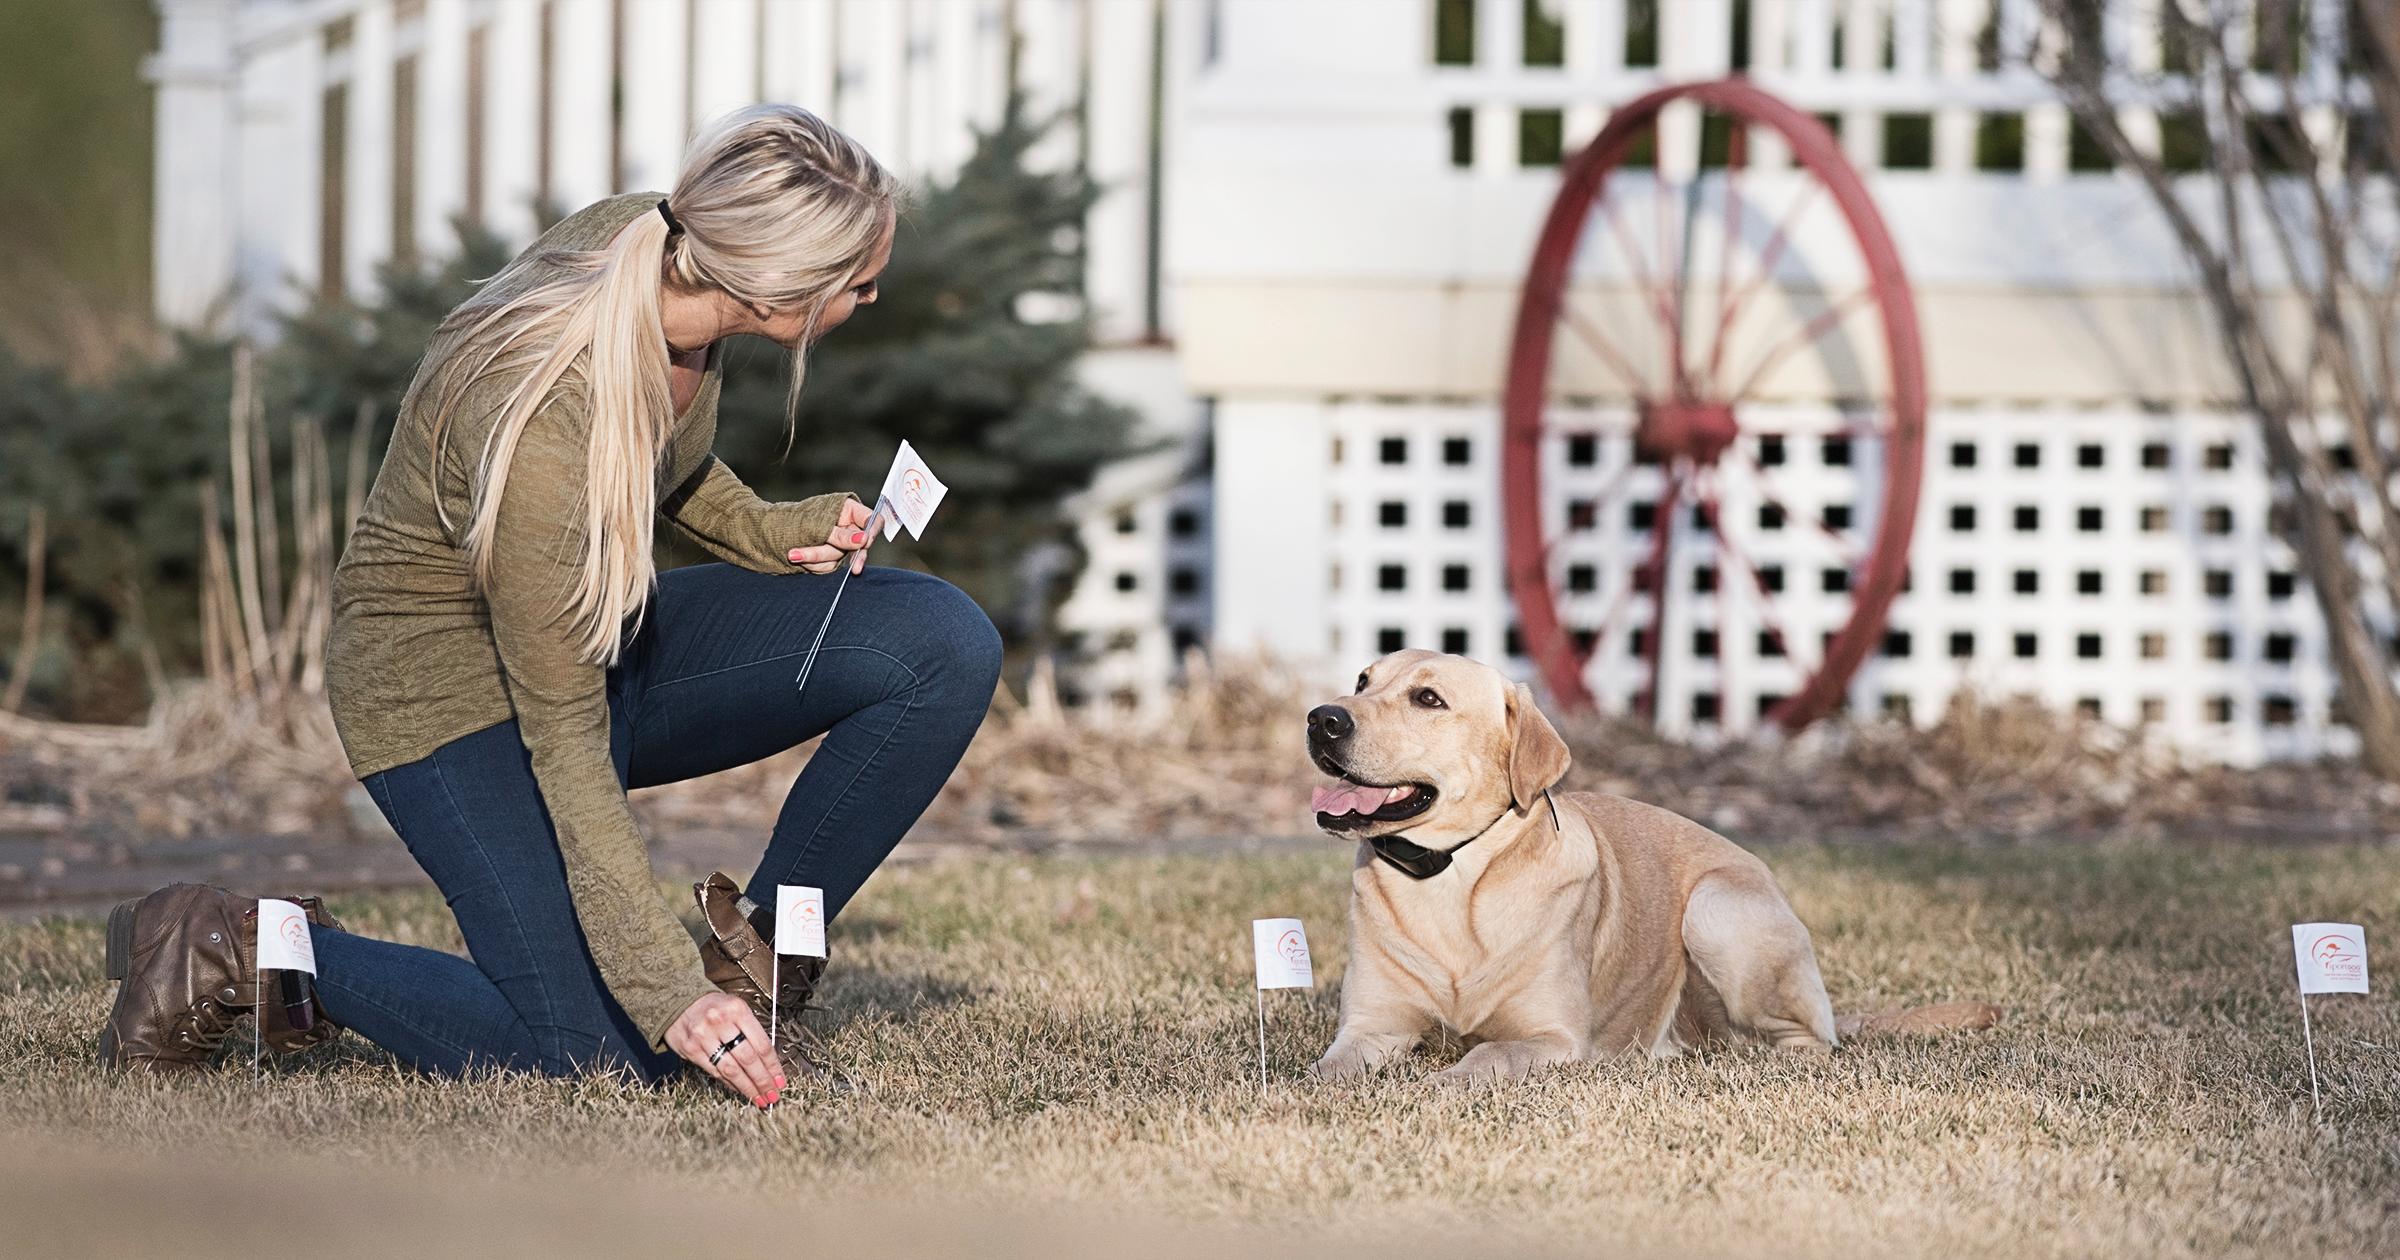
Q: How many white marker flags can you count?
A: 6